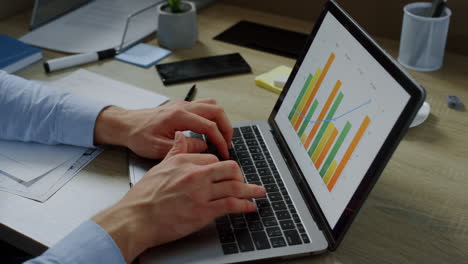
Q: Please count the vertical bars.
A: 12